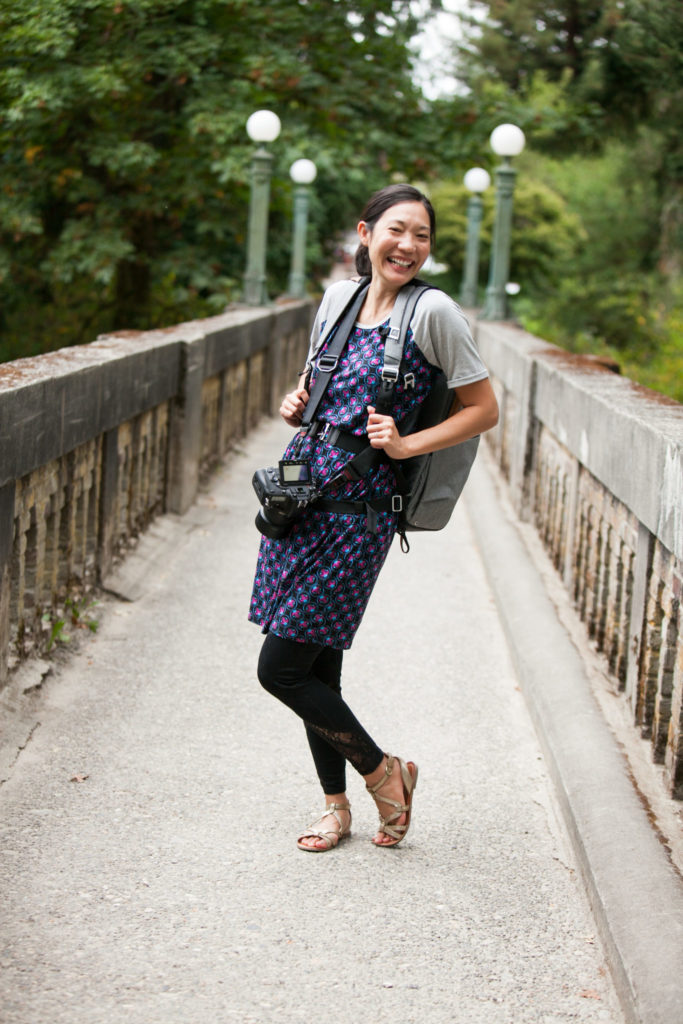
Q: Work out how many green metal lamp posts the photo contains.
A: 4